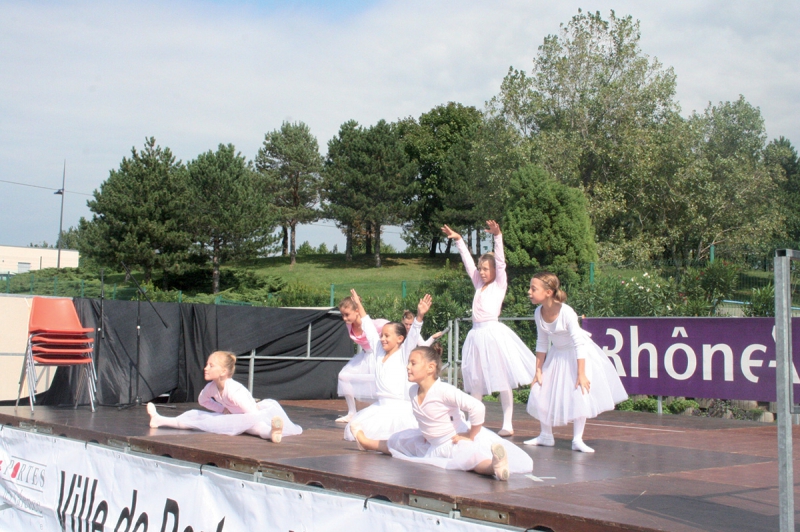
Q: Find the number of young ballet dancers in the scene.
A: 7